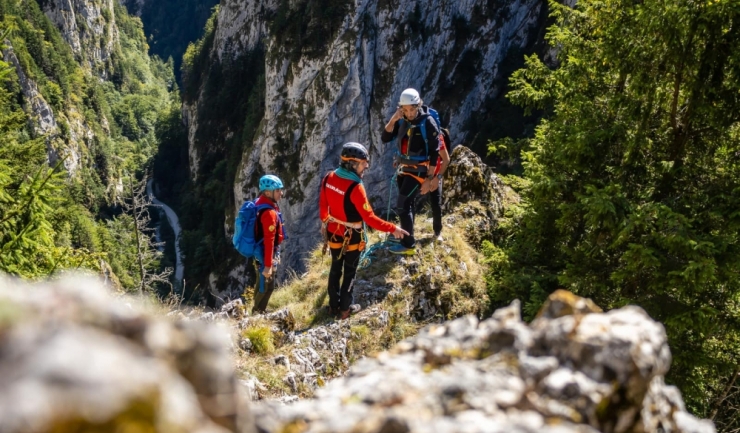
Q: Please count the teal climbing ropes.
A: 1